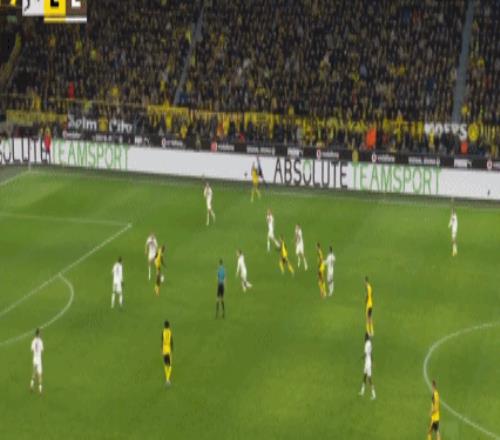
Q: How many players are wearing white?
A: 10